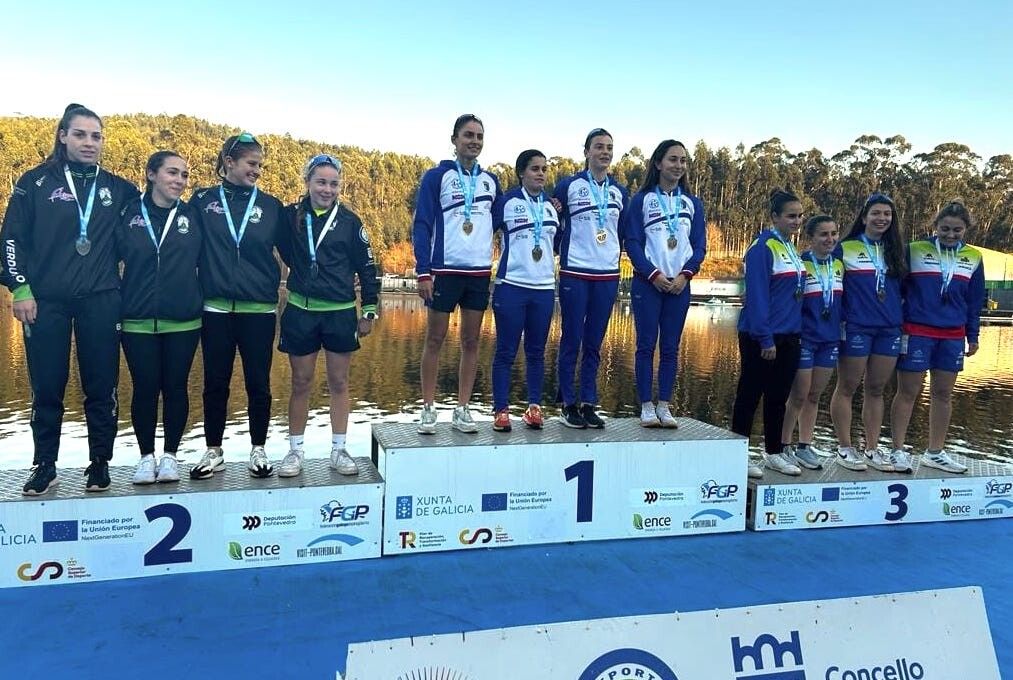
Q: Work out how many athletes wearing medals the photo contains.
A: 12